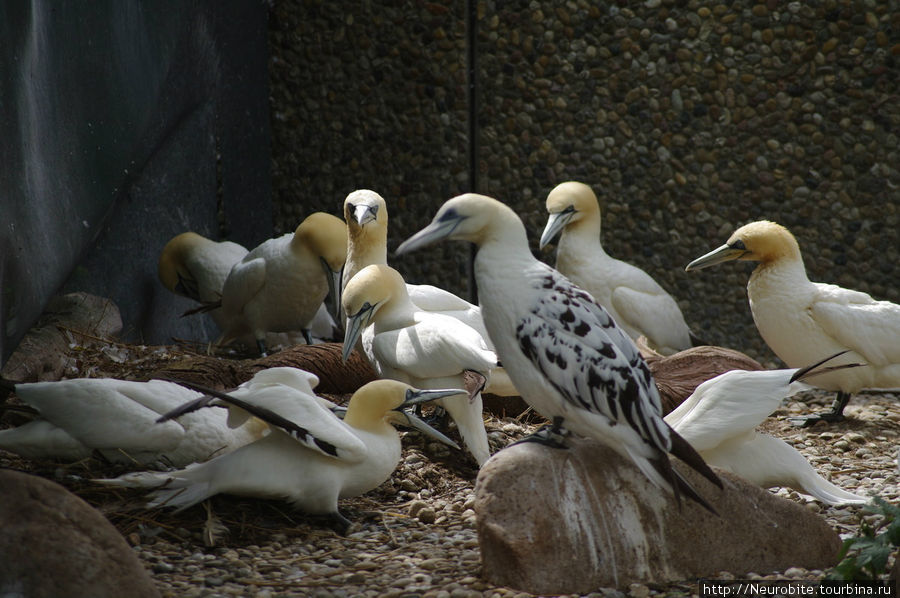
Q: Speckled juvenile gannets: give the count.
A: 1